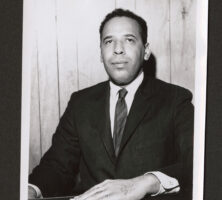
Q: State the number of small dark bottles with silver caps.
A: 0